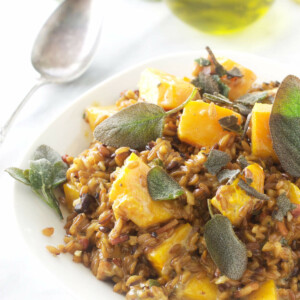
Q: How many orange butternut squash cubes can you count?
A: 12